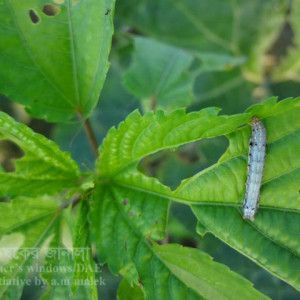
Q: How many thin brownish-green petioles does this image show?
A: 1